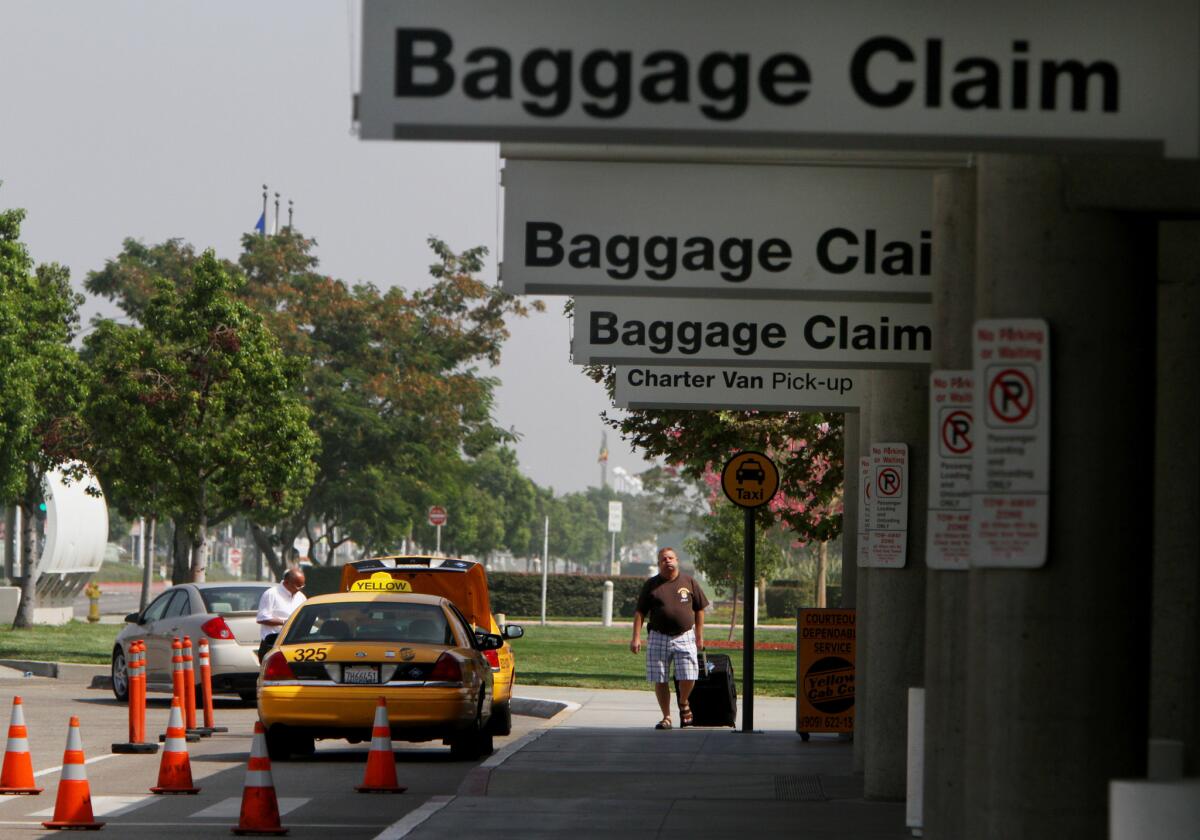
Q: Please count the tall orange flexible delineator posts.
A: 5